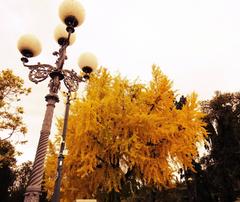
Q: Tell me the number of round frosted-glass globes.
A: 4